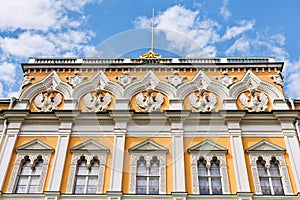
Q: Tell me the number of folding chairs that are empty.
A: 0